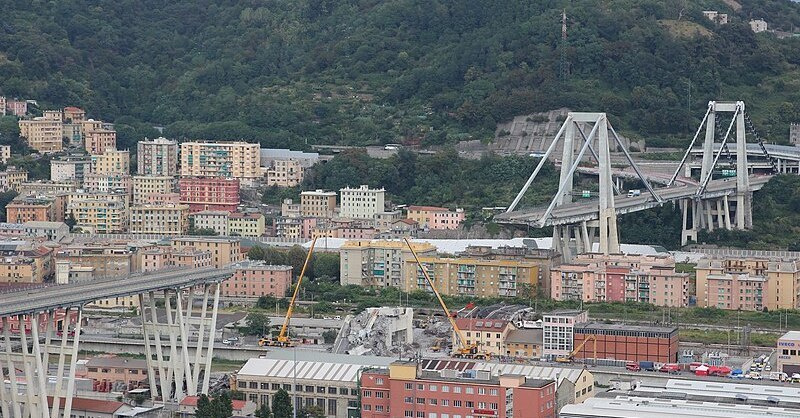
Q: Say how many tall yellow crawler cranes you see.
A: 2